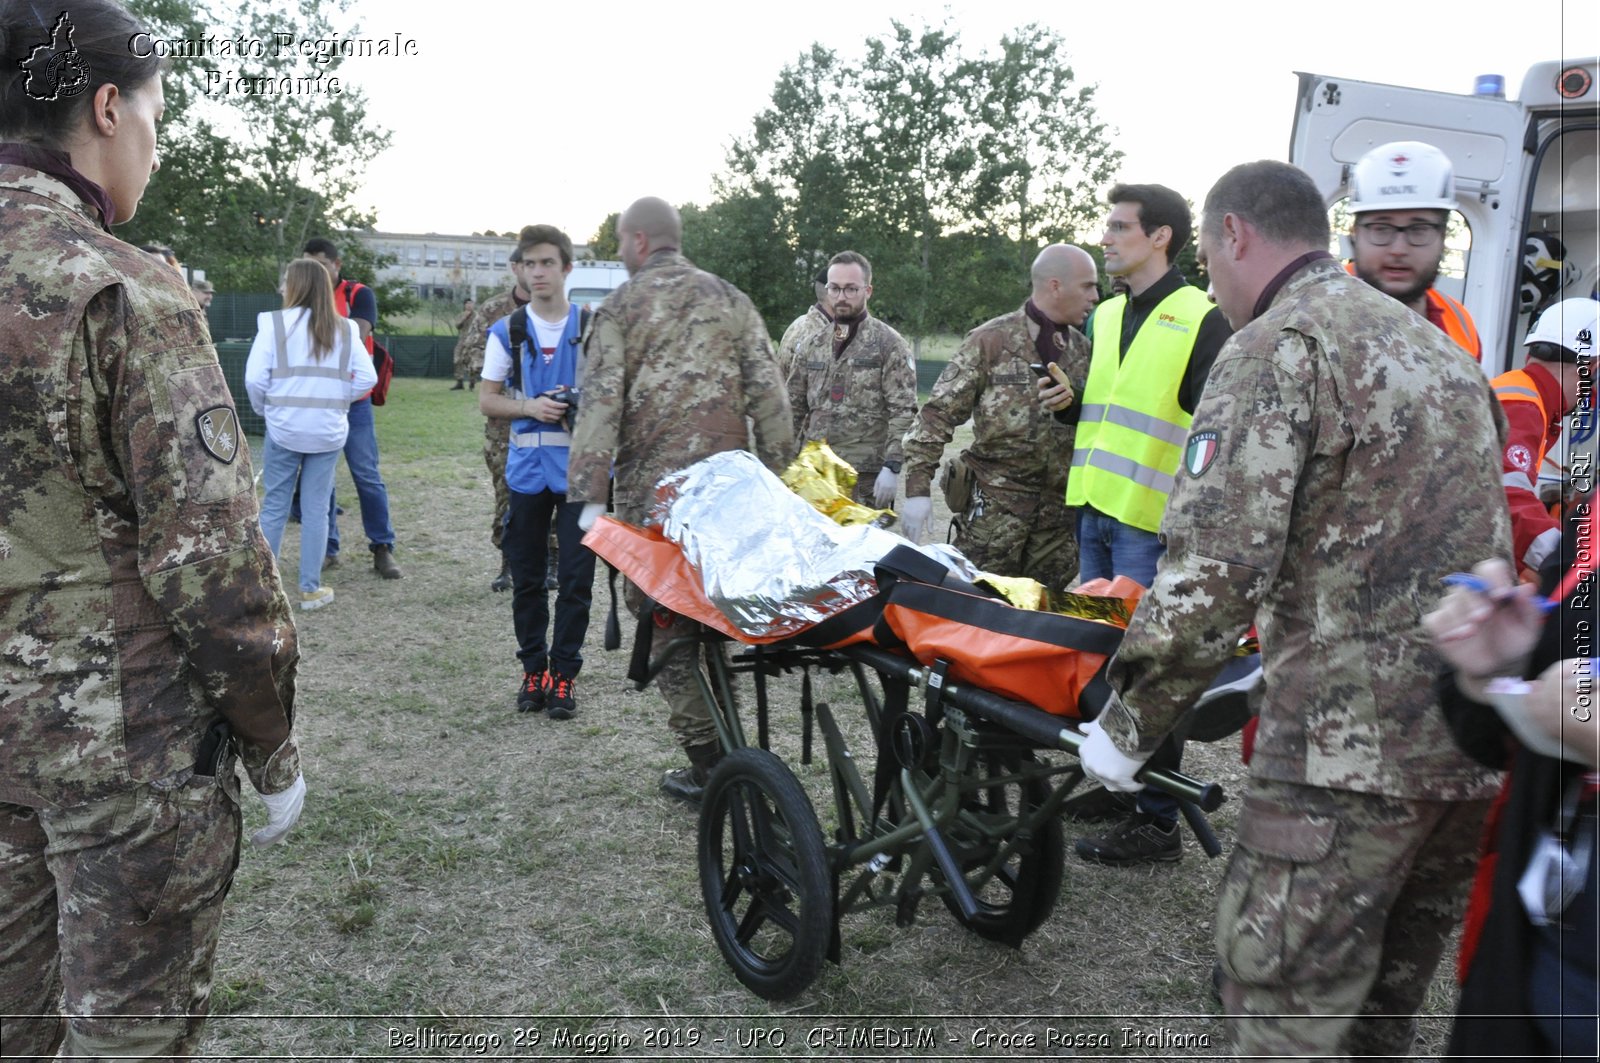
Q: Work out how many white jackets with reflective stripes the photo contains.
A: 1